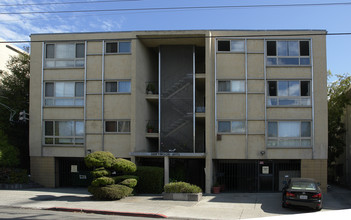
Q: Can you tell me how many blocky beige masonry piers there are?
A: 2